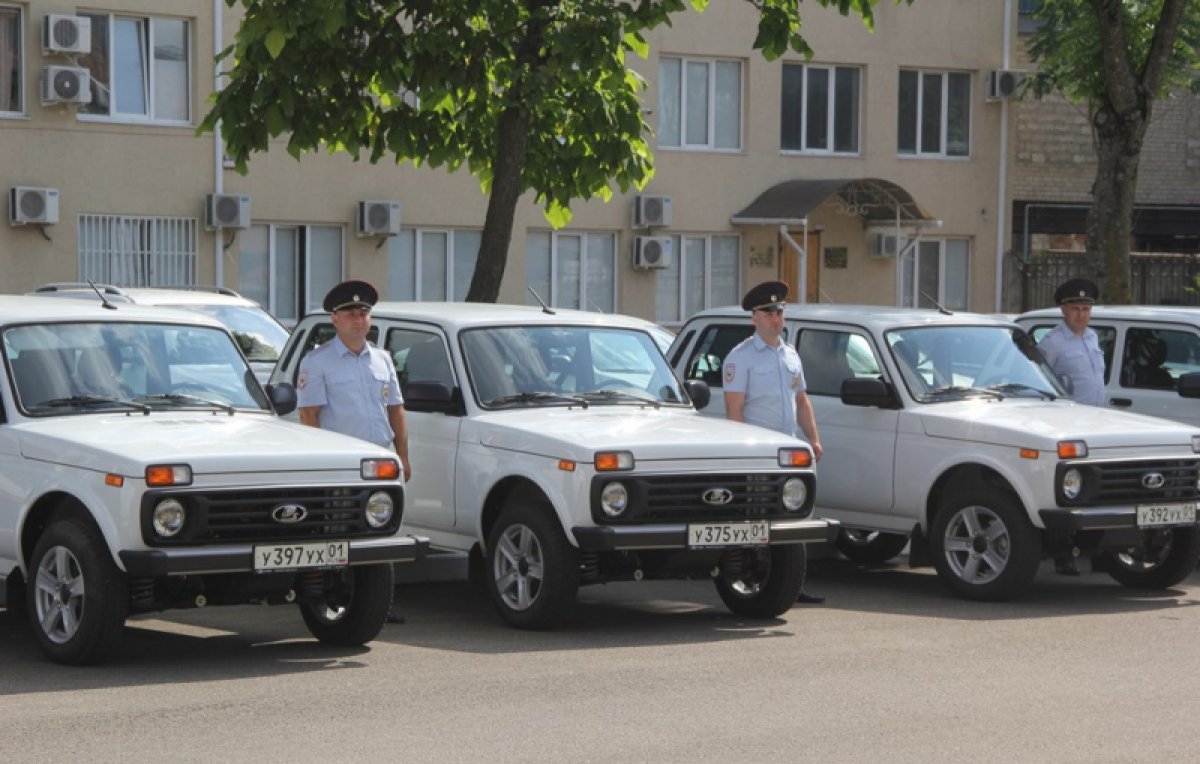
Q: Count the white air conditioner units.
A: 9